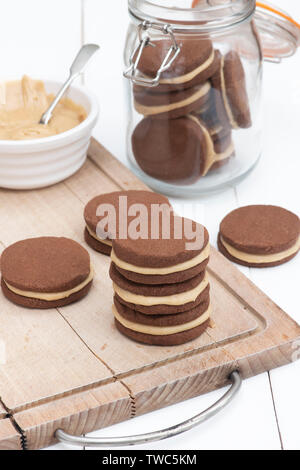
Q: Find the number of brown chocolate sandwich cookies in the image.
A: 11